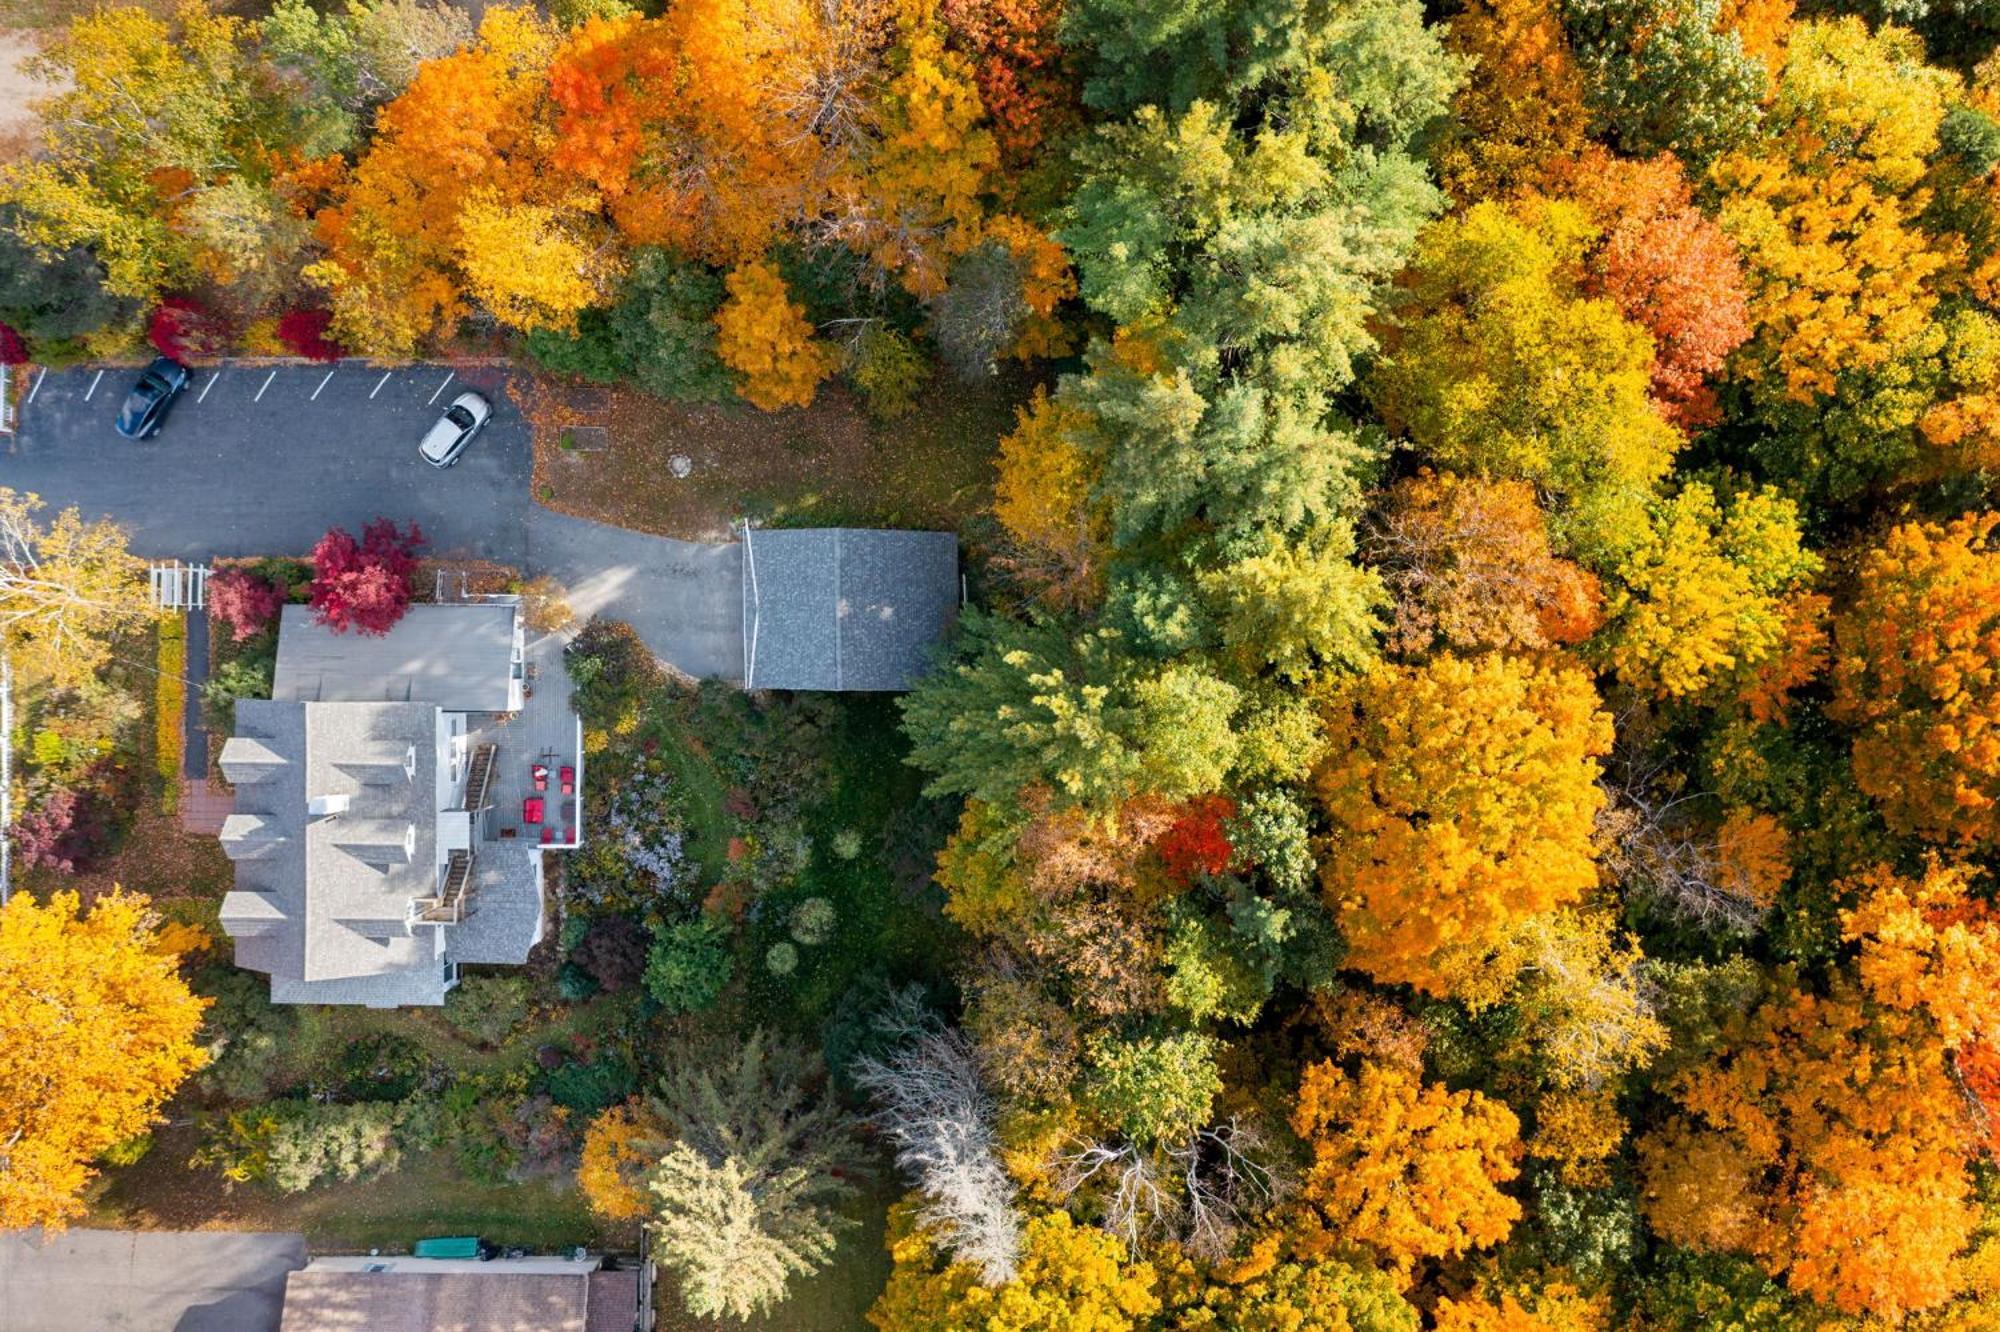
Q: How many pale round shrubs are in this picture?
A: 3